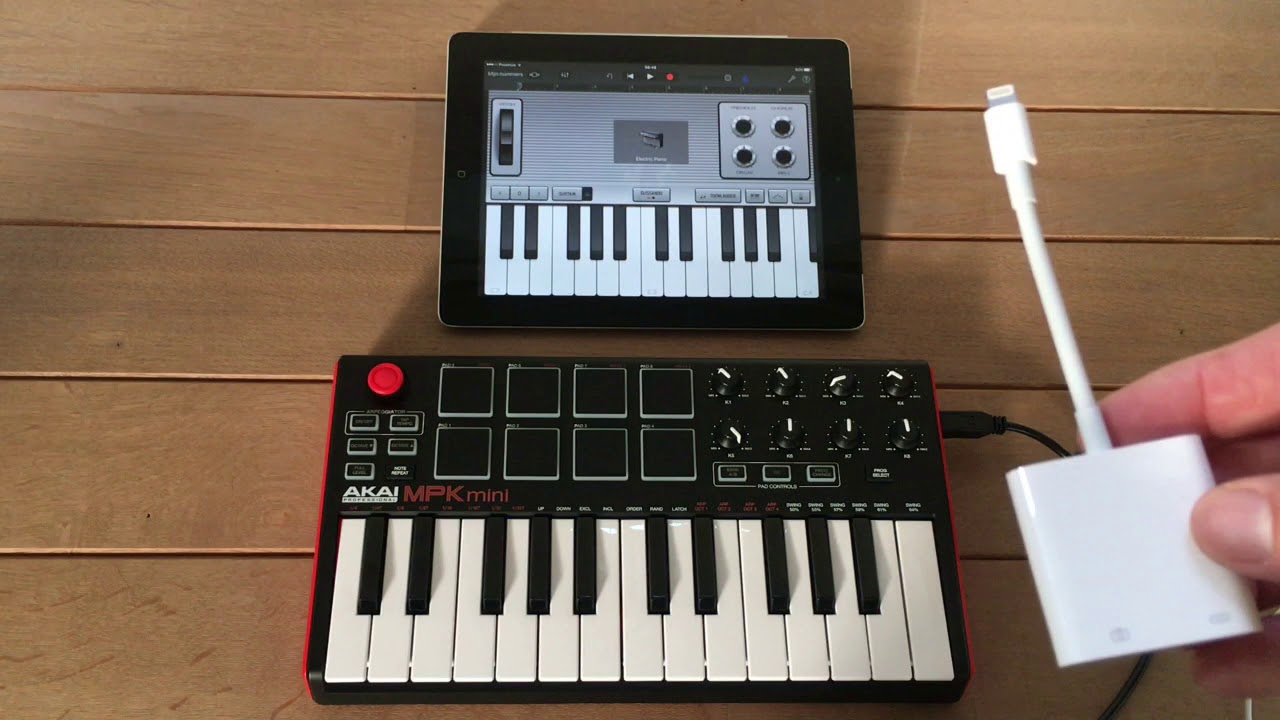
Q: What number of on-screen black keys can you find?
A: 11